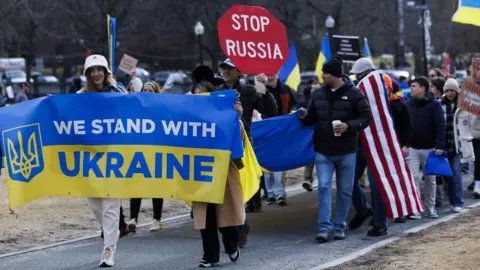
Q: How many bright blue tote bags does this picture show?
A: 1